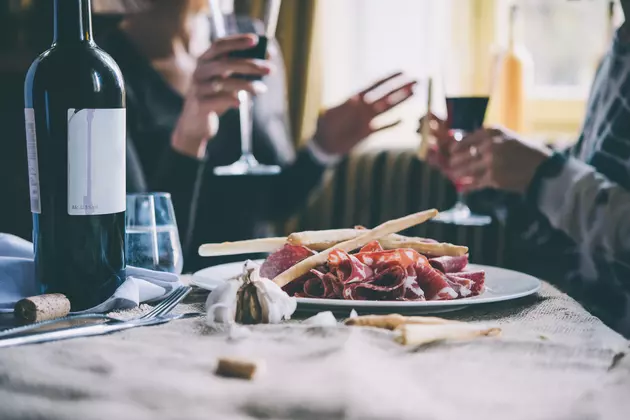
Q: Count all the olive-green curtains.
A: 1